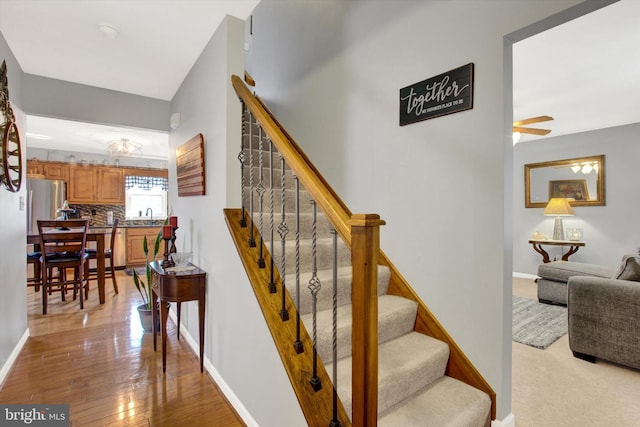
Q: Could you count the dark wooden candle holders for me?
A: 2